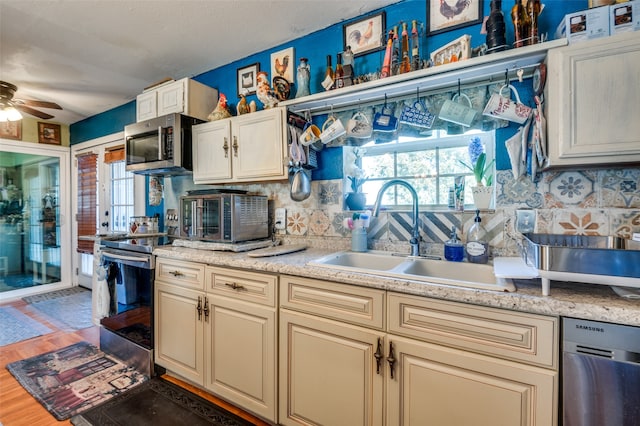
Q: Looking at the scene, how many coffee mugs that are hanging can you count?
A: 7